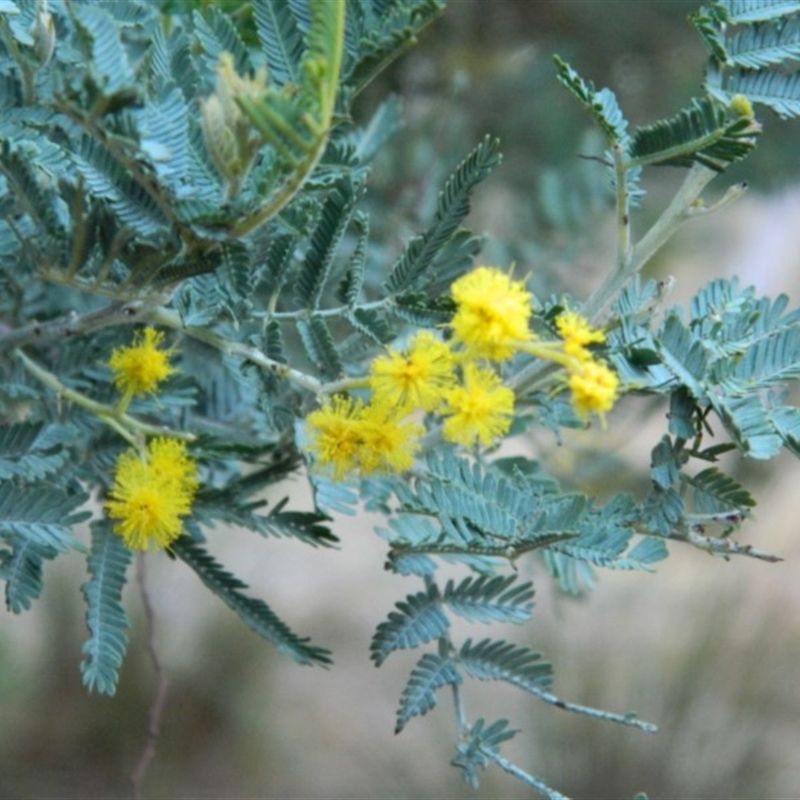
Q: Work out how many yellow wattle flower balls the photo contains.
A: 10